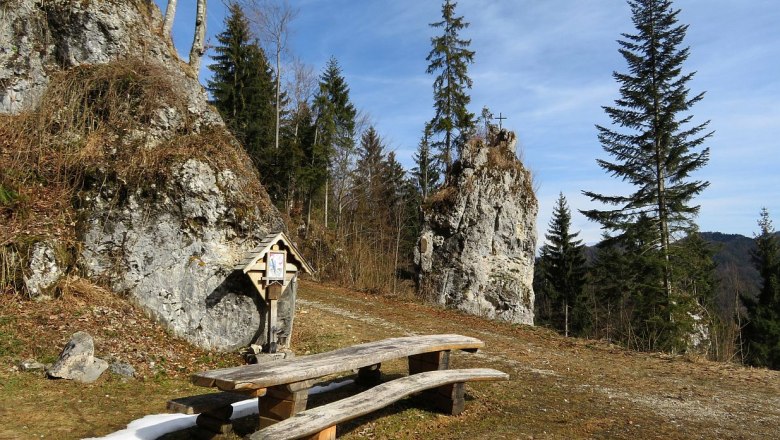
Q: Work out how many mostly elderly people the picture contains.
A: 0